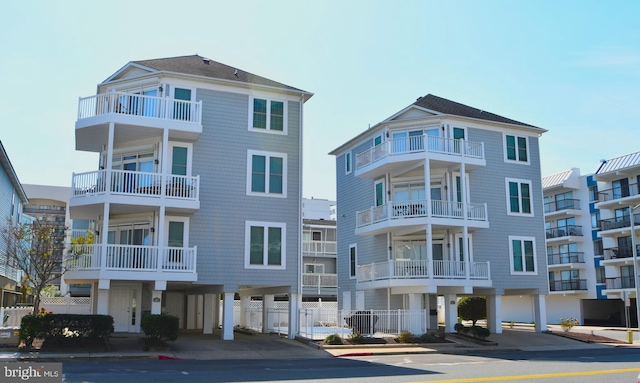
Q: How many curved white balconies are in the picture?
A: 6